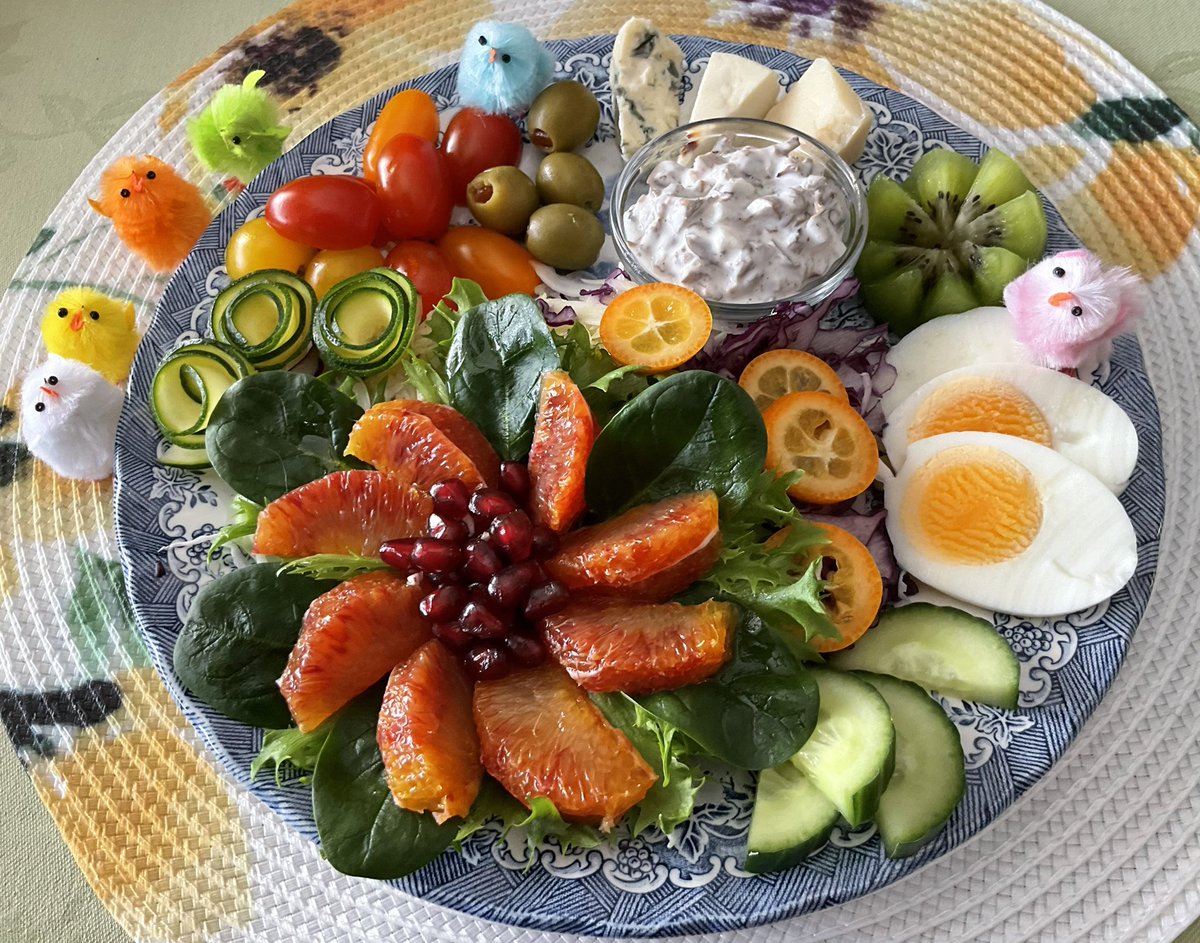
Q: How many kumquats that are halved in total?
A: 4